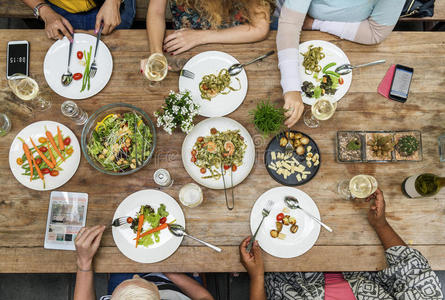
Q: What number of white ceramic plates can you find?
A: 7